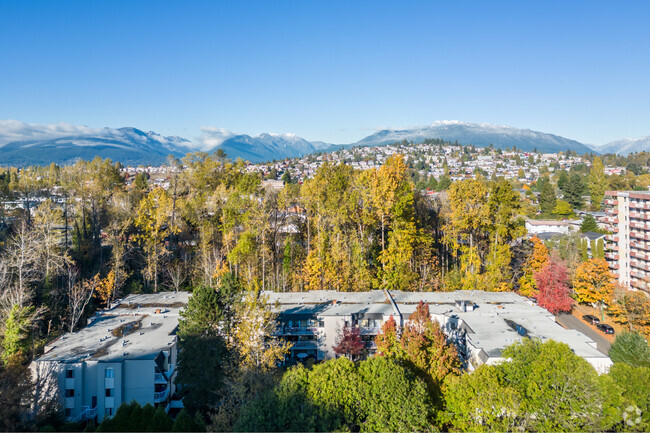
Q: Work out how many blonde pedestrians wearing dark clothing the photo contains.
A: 0